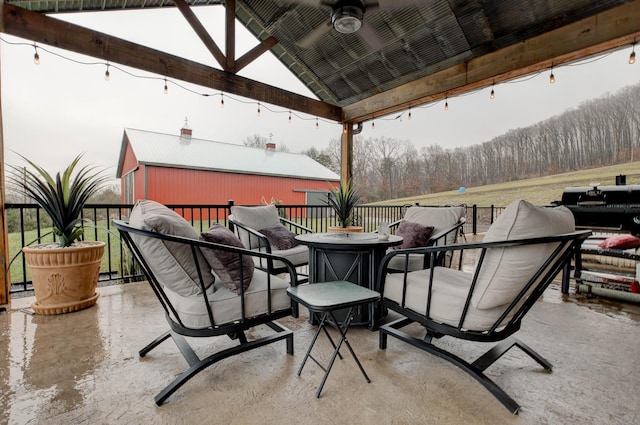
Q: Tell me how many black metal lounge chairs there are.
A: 4